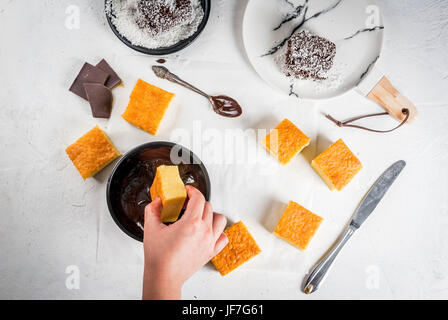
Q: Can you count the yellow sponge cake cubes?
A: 7